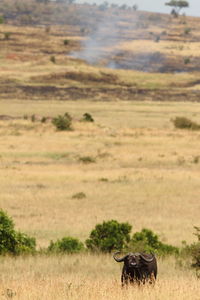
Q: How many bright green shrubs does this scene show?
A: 4